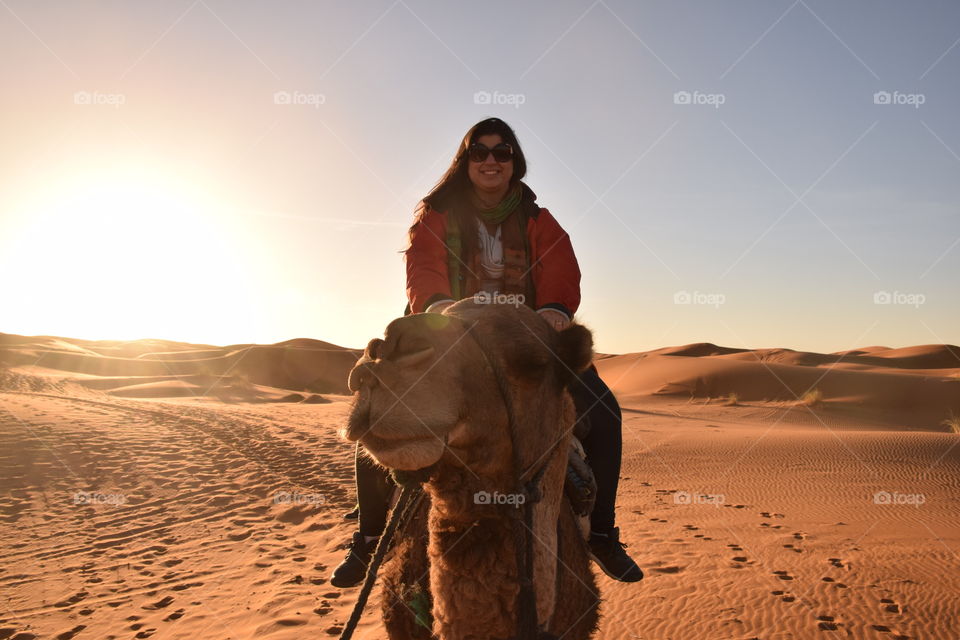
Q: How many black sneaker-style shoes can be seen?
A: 2